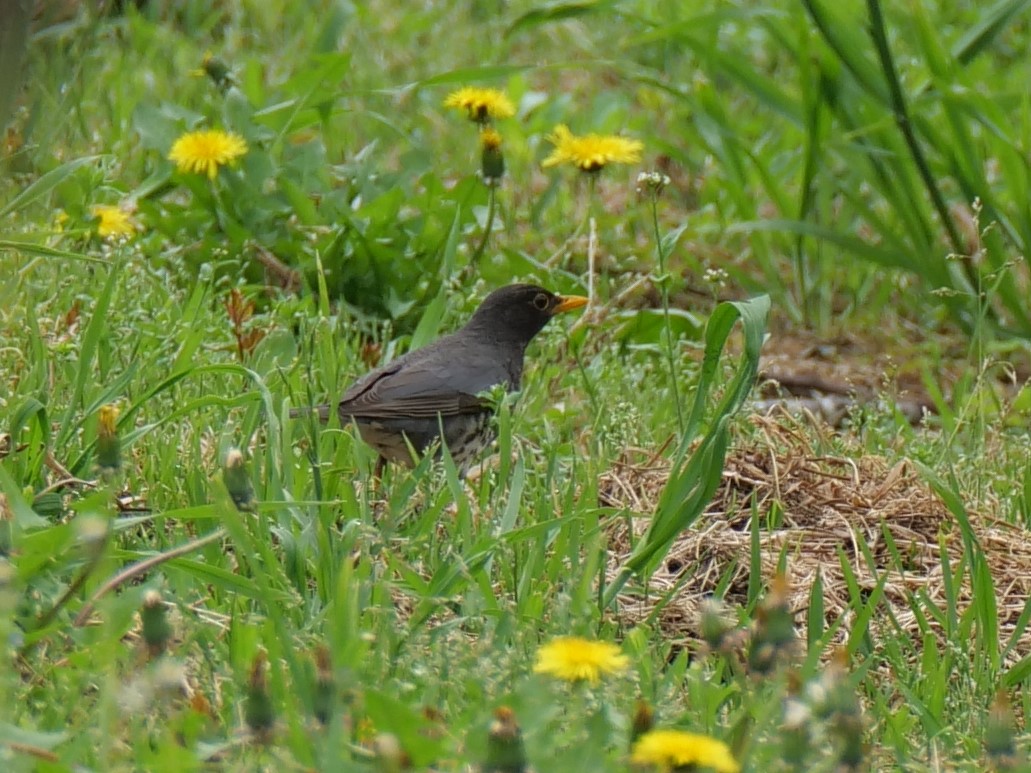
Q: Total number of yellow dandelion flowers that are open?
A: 6